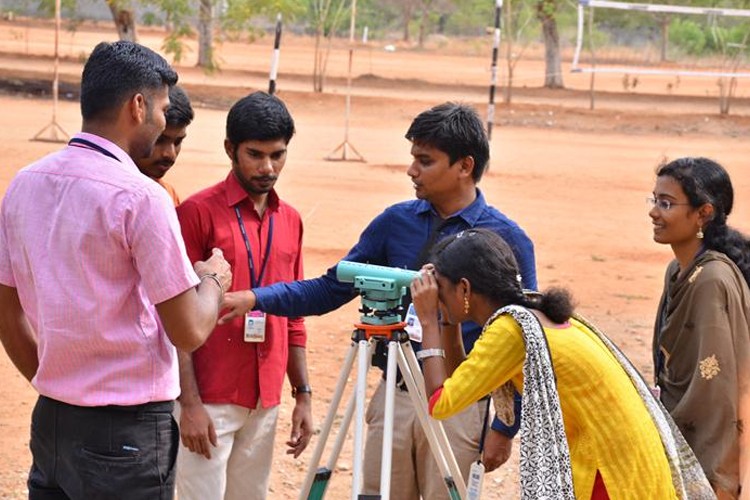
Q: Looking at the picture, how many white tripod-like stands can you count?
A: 1